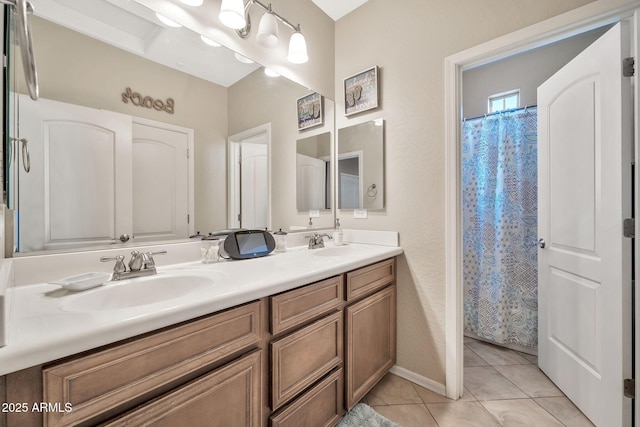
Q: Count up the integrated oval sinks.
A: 2